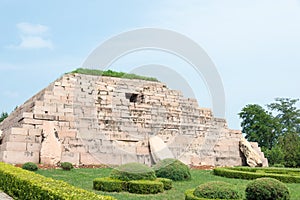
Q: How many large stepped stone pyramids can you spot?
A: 1